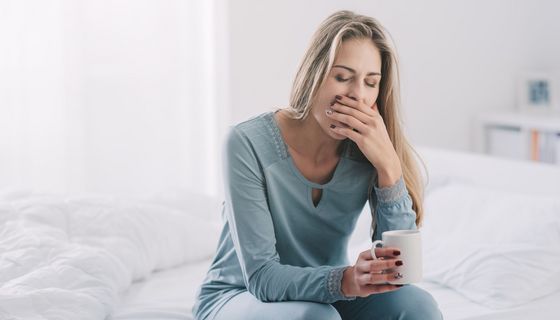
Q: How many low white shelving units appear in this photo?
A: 1